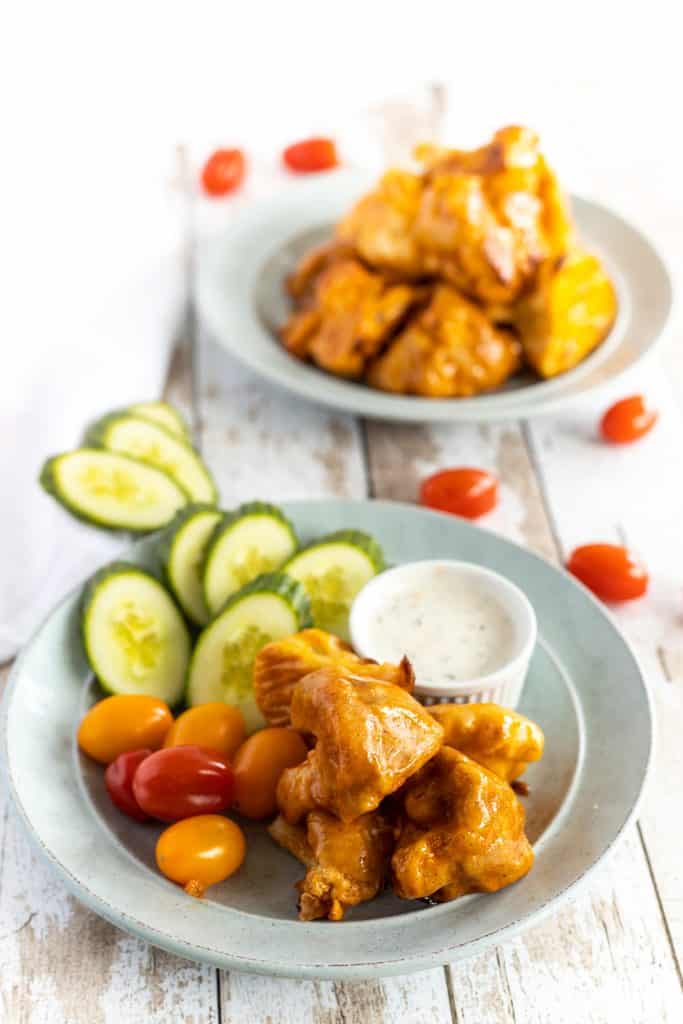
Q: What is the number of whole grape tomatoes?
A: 11